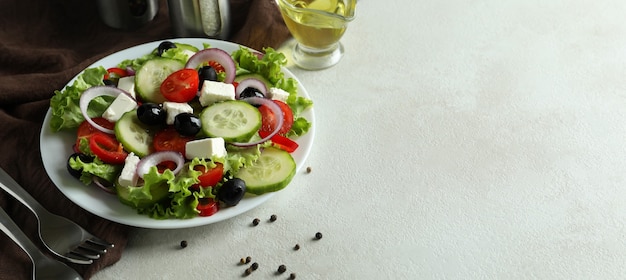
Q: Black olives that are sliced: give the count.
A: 0